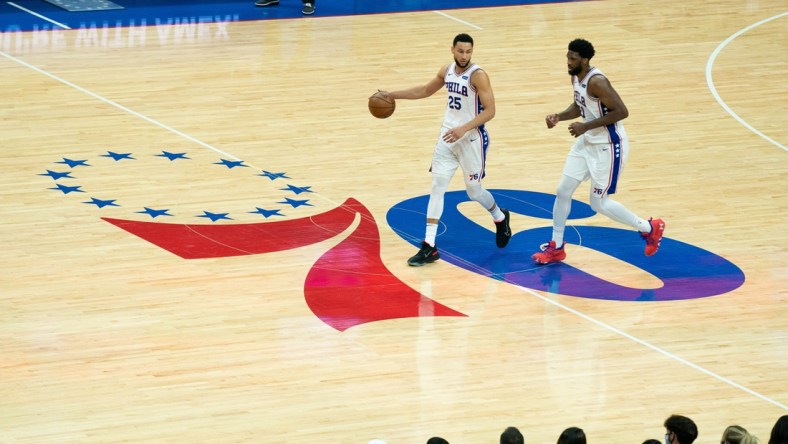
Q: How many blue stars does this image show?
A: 13